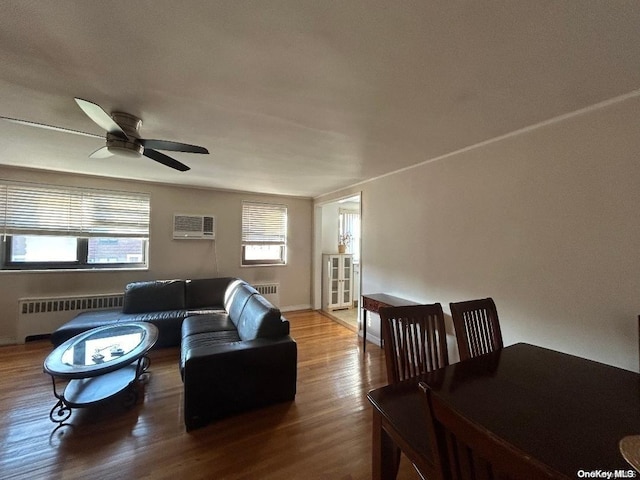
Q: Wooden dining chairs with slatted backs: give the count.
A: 3